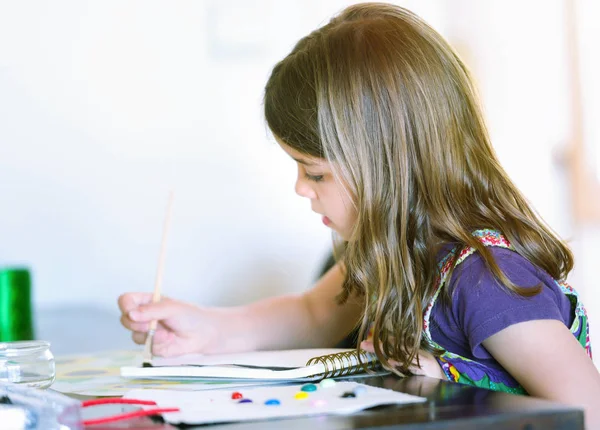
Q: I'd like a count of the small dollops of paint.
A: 9